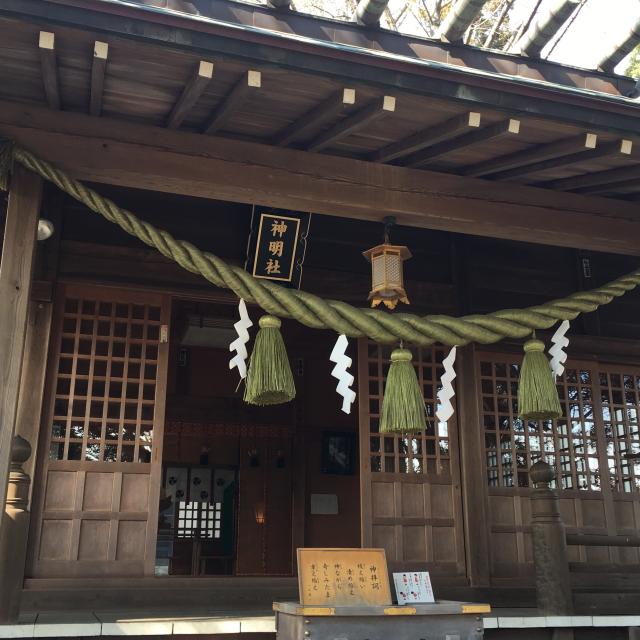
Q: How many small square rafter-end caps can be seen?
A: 10